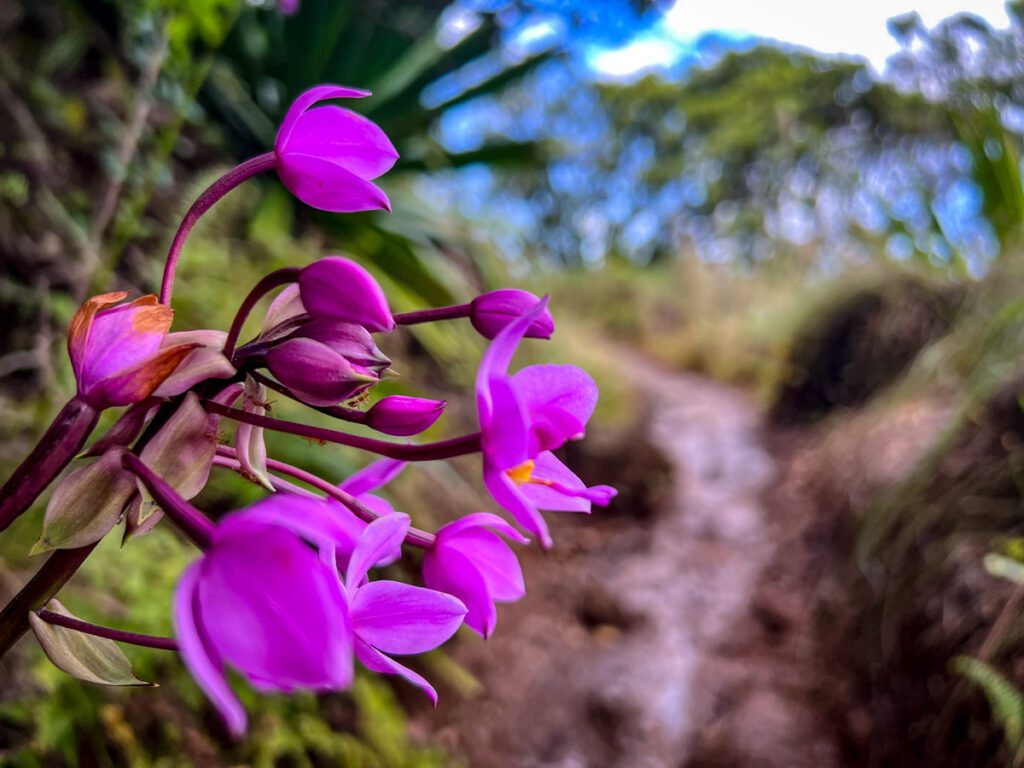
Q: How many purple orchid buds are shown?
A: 5